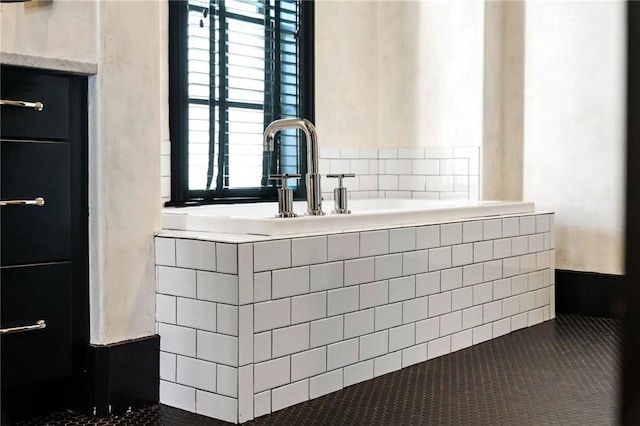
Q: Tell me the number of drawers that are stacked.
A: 3